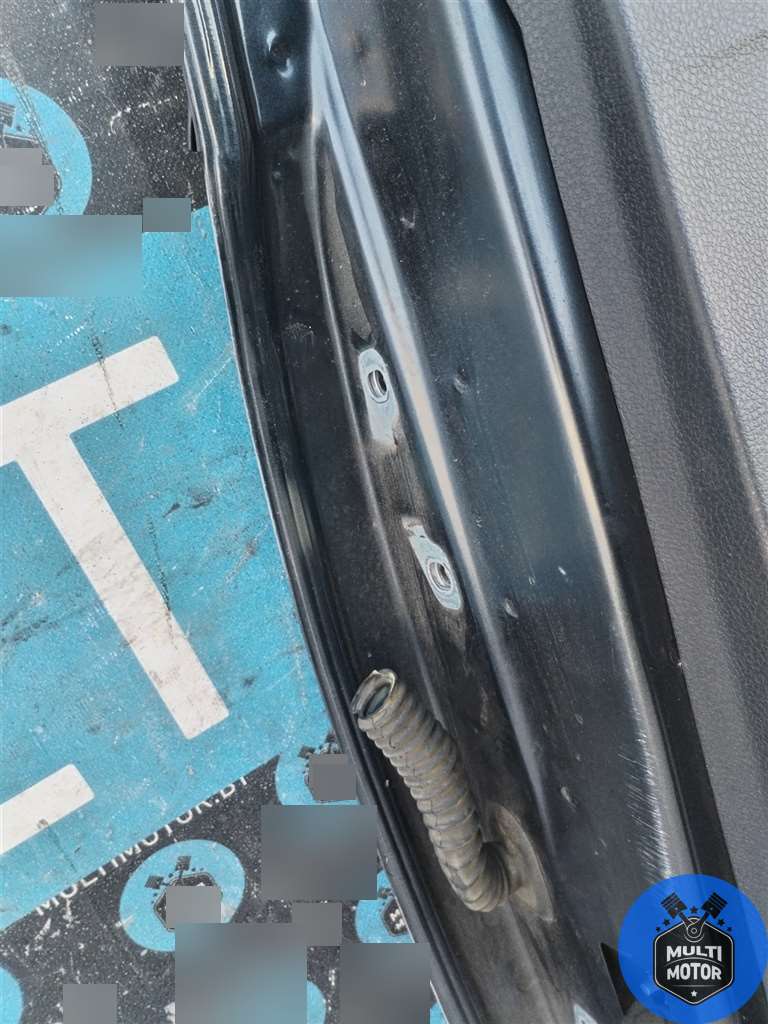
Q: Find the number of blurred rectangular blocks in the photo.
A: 11